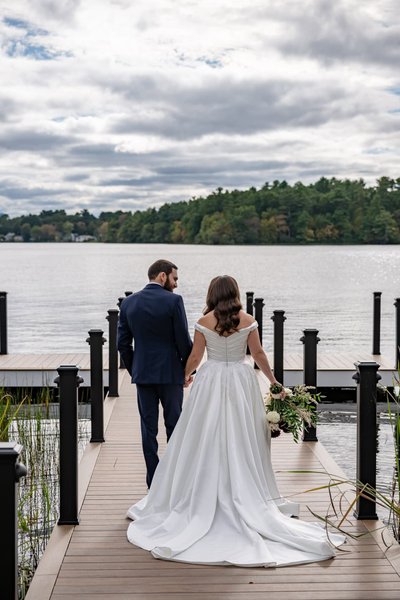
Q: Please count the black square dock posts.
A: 14